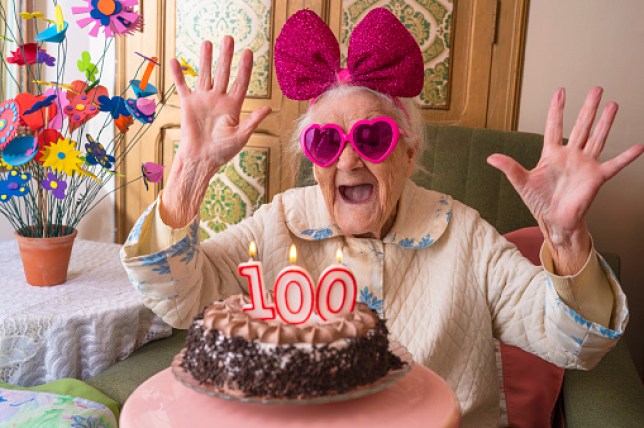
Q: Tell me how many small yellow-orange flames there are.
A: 3